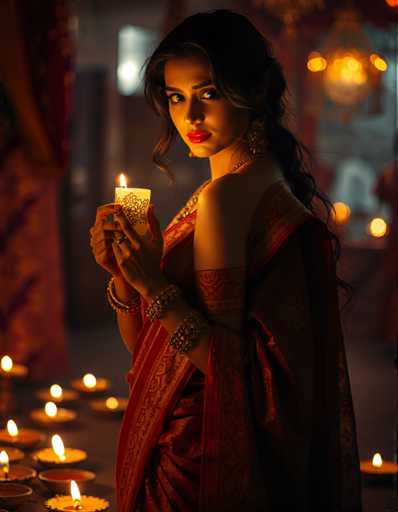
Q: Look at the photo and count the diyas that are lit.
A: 10